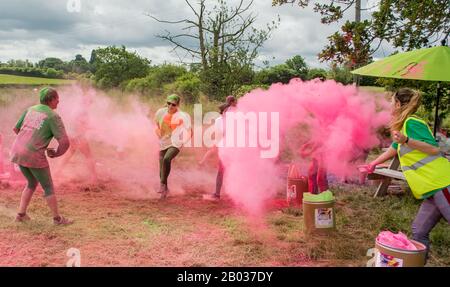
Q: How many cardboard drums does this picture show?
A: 3